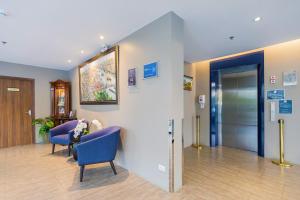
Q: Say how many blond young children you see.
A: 0